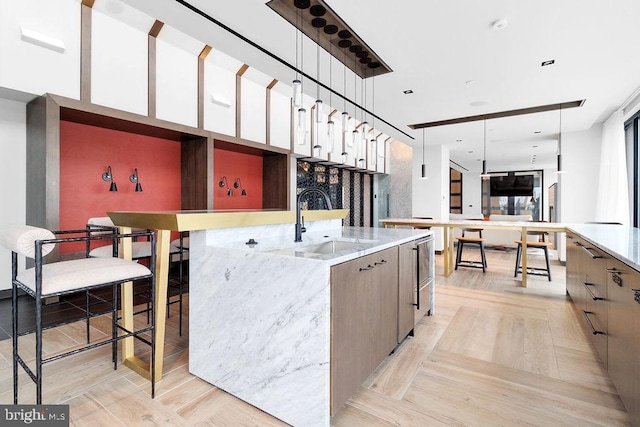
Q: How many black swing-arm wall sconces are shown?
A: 4